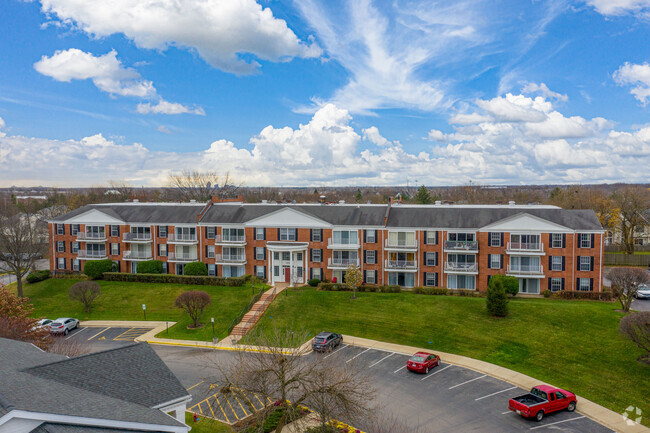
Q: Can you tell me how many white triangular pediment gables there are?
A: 3